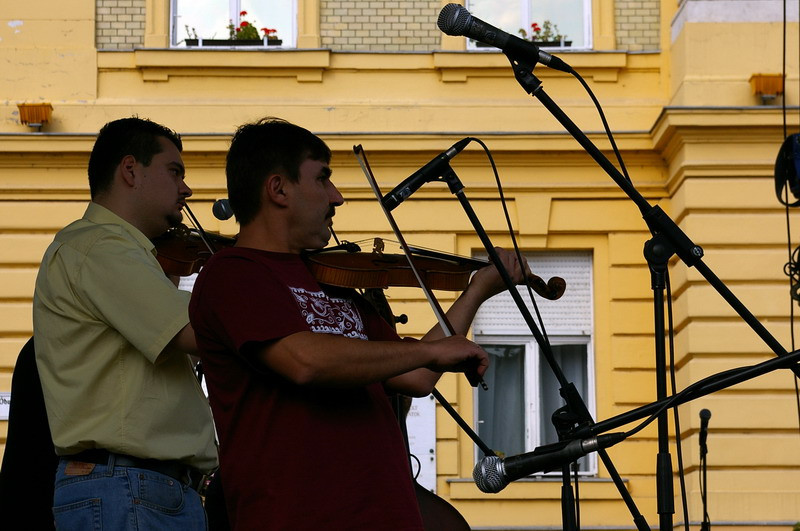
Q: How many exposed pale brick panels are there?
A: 3